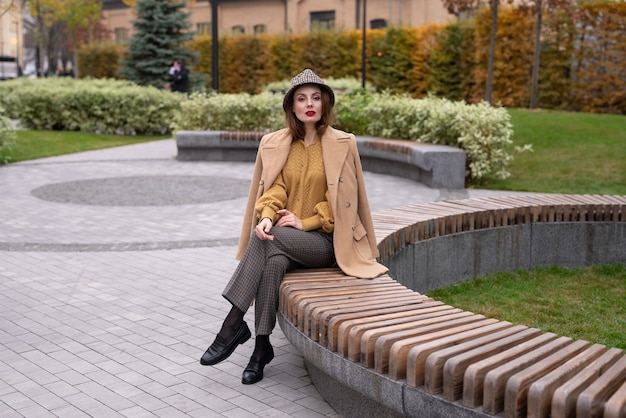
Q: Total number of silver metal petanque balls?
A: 0